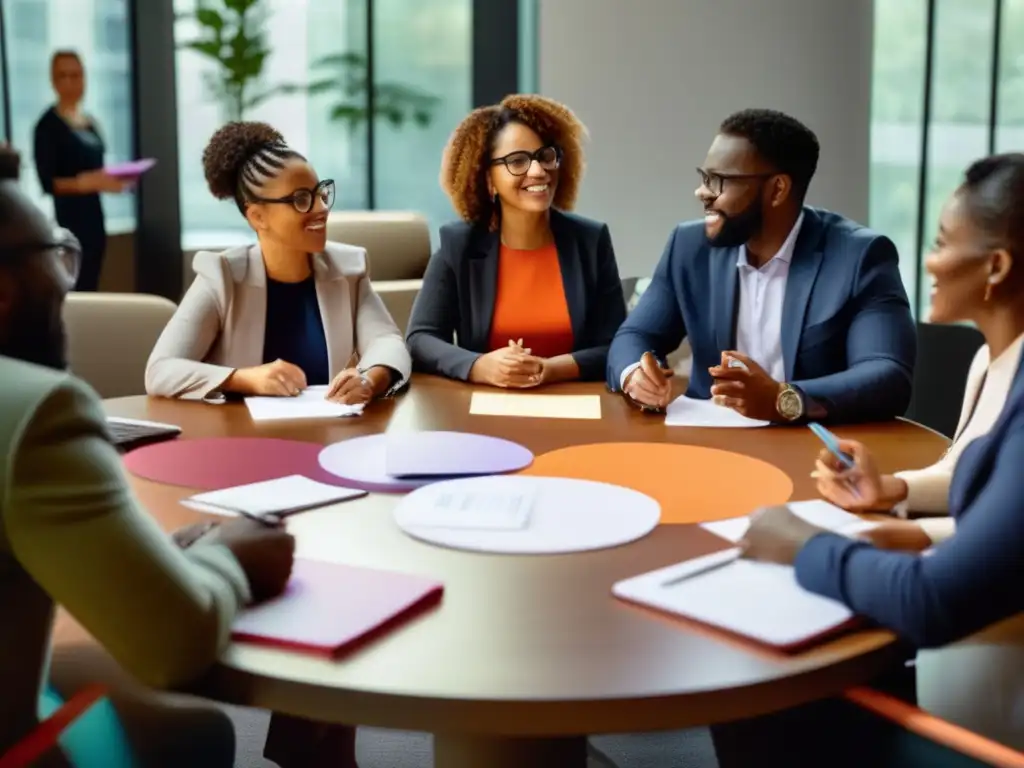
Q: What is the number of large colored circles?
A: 4